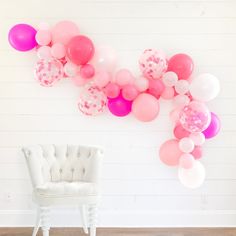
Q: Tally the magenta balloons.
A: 3